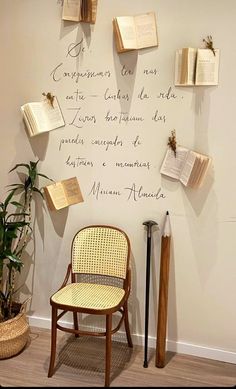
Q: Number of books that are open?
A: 6